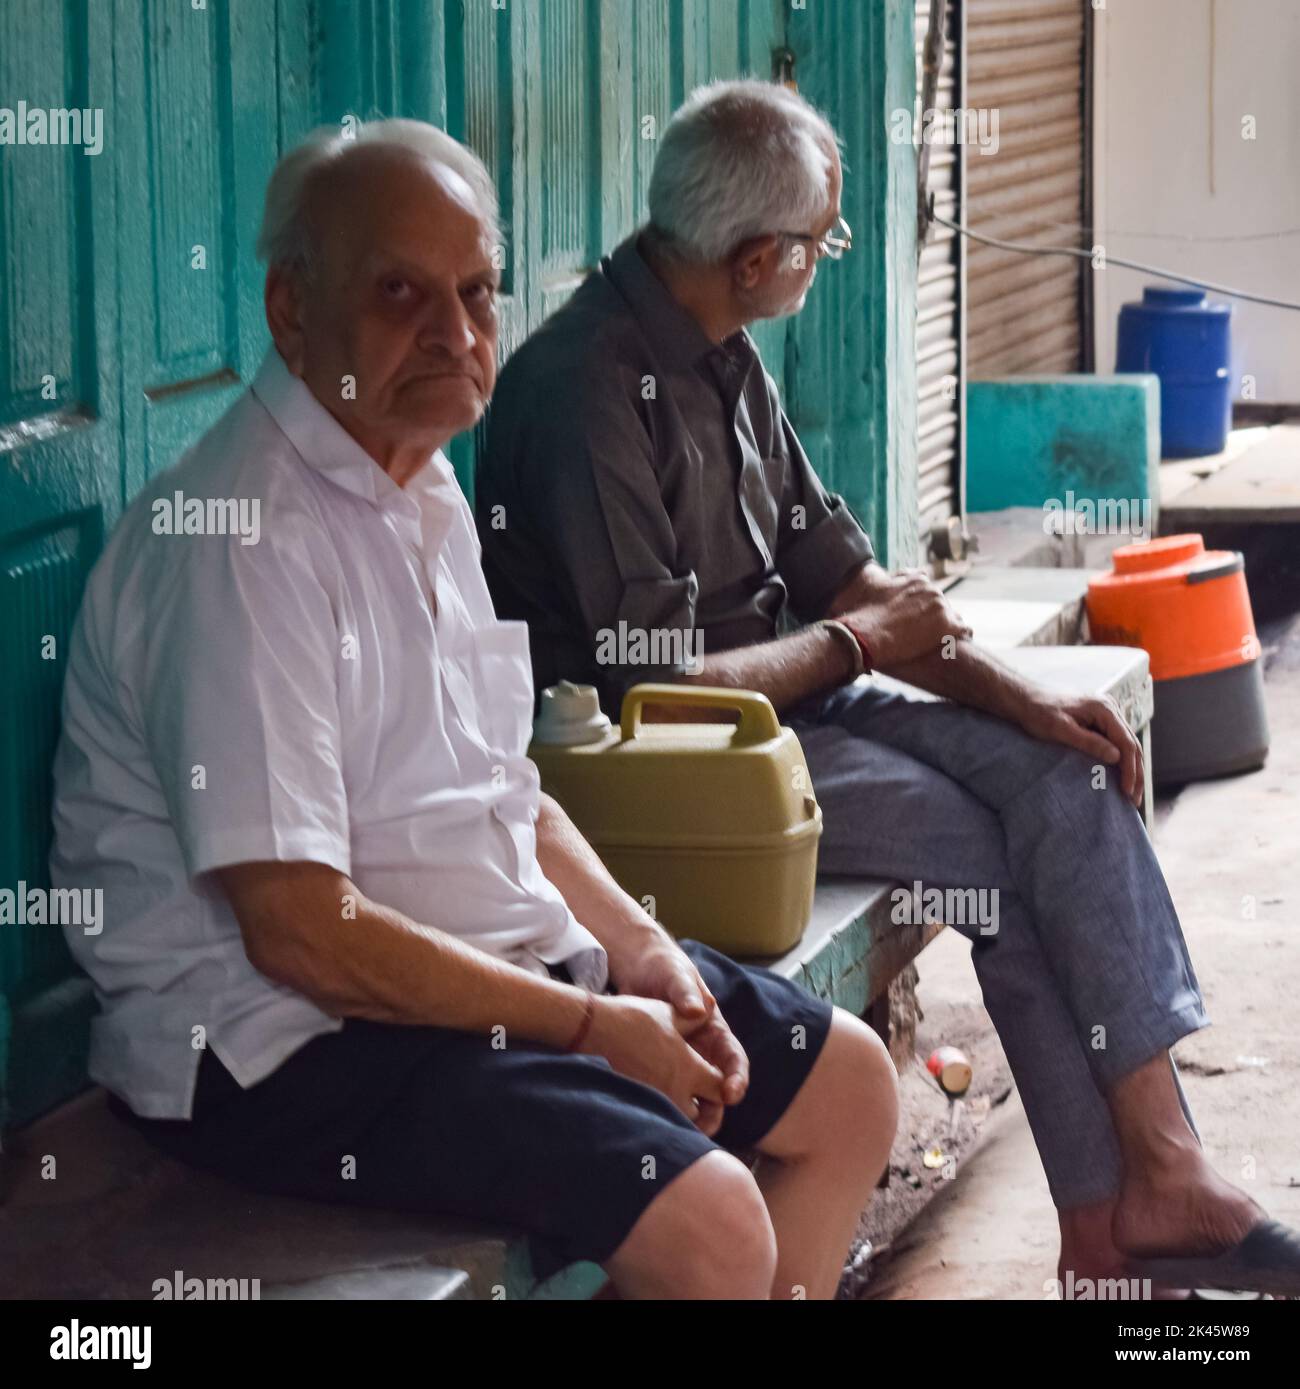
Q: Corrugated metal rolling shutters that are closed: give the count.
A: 2